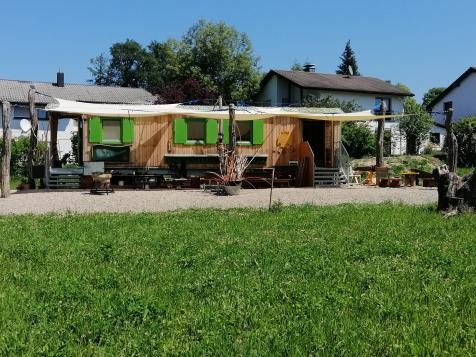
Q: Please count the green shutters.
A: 6